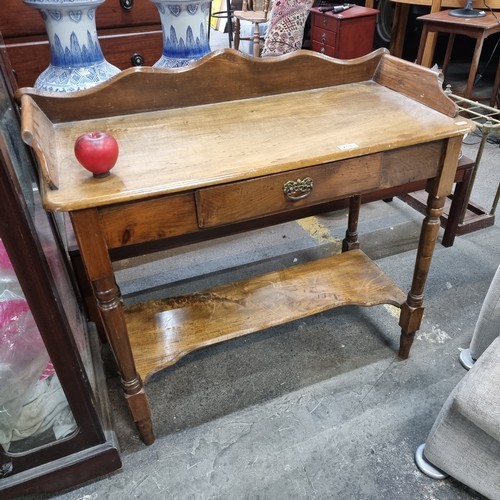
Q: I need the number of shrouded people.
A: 0